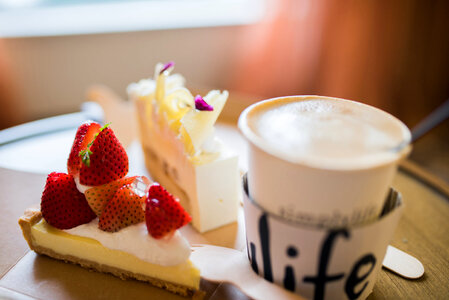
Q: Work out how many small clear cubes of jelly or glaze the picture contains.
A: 1